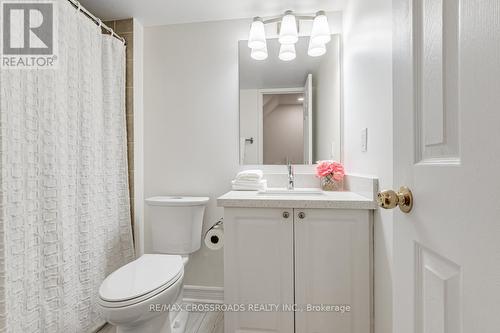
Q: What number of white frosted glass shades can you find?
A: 3